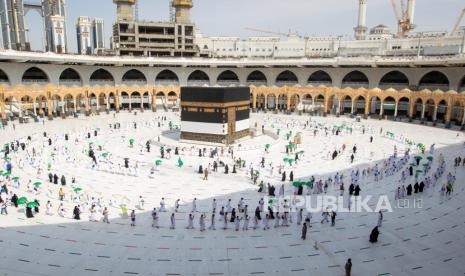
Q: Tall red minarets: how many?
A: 0